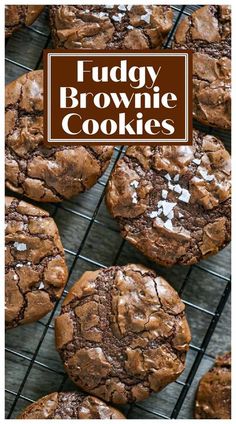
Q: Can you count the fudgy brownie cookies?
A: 9